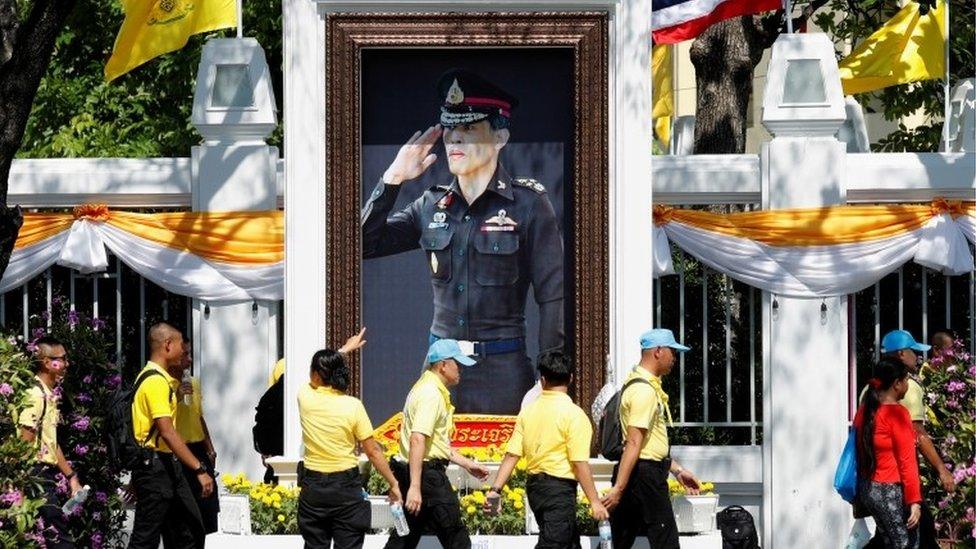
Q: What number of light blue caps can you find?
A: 3